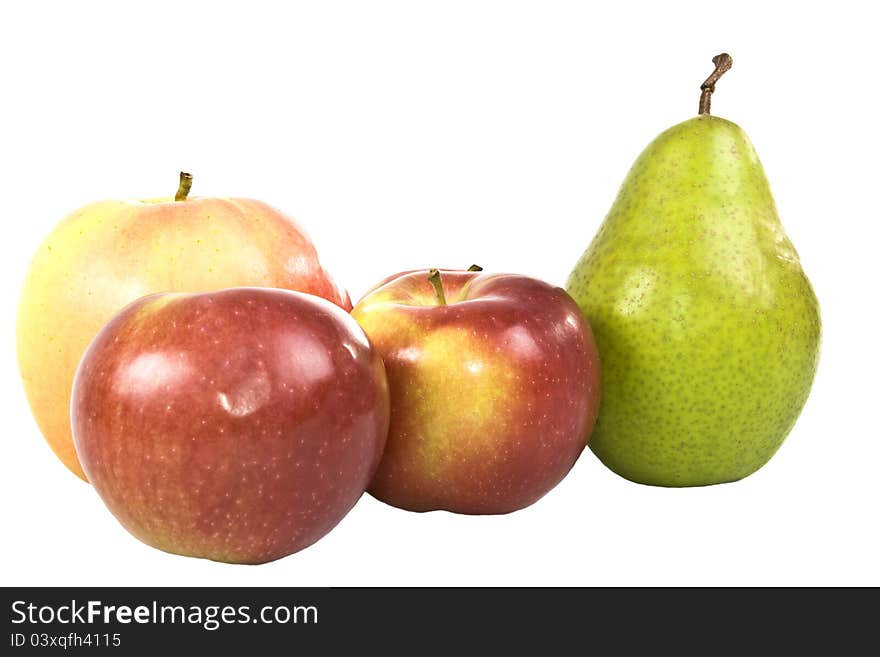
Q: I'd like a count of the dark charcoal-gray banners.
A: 1